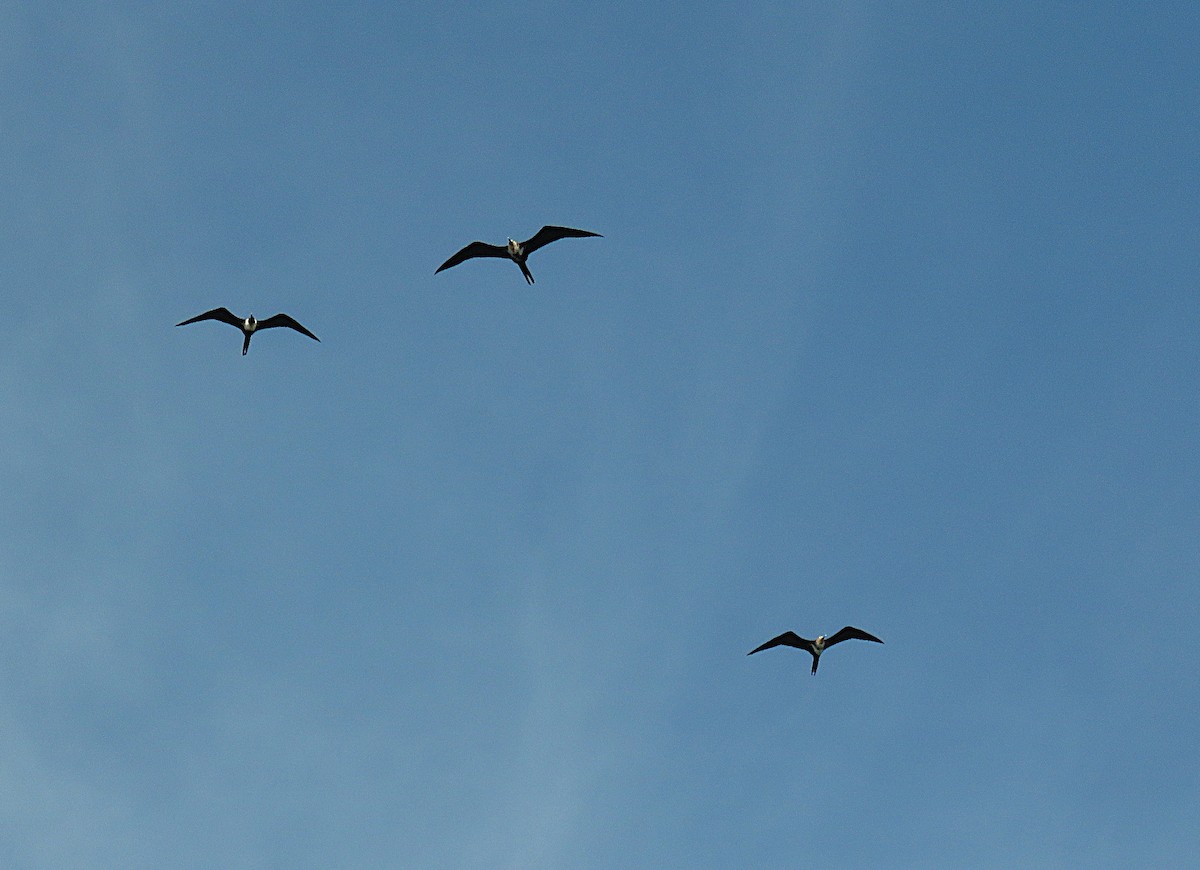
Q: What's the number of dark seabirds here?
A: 3